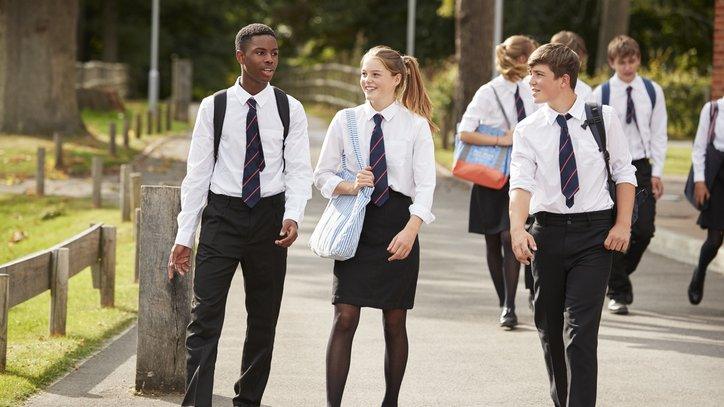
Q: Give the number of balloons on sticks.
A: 0